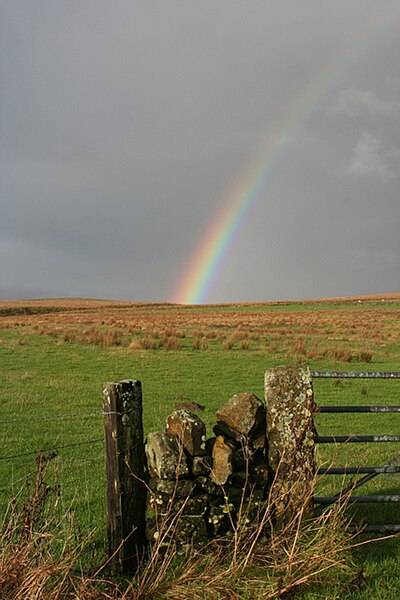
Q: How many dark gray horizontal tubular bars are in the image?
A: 6